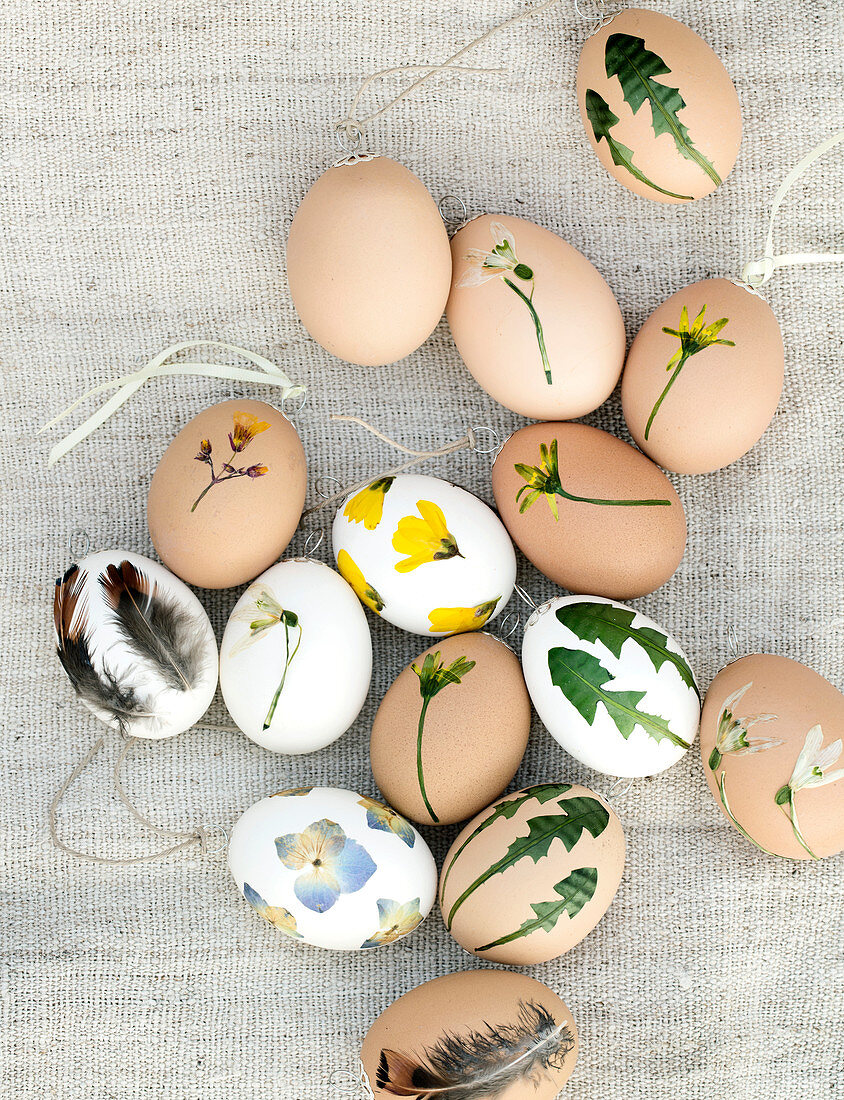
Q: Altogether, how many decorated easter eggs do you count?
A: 14